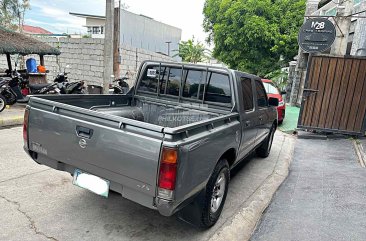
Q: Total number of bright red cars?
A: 1